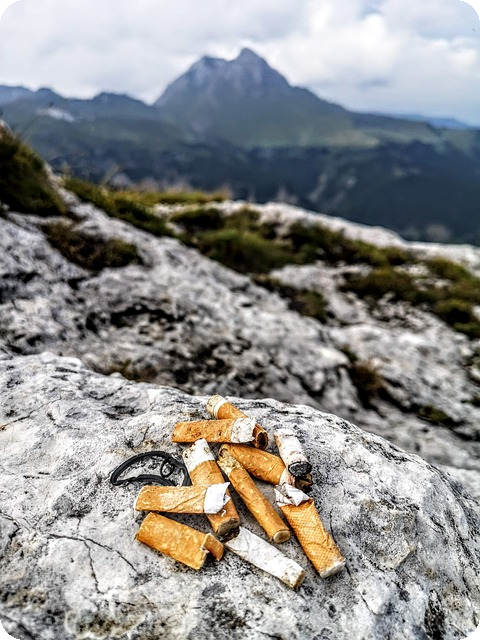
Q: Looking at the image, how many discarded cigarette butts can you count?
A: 10